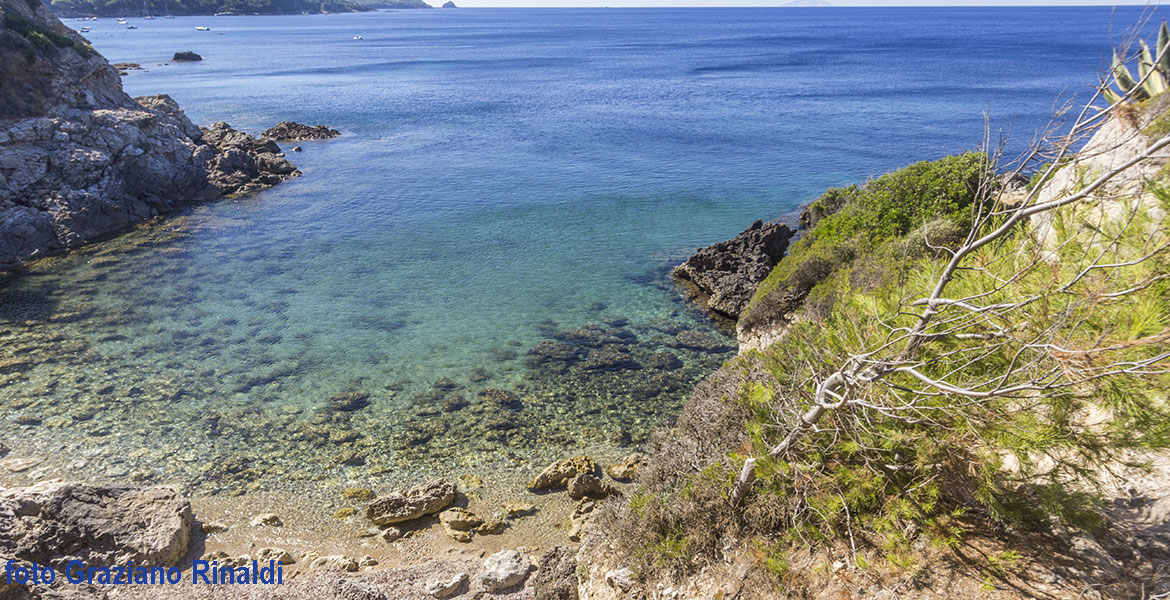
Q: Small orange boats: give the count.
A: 0